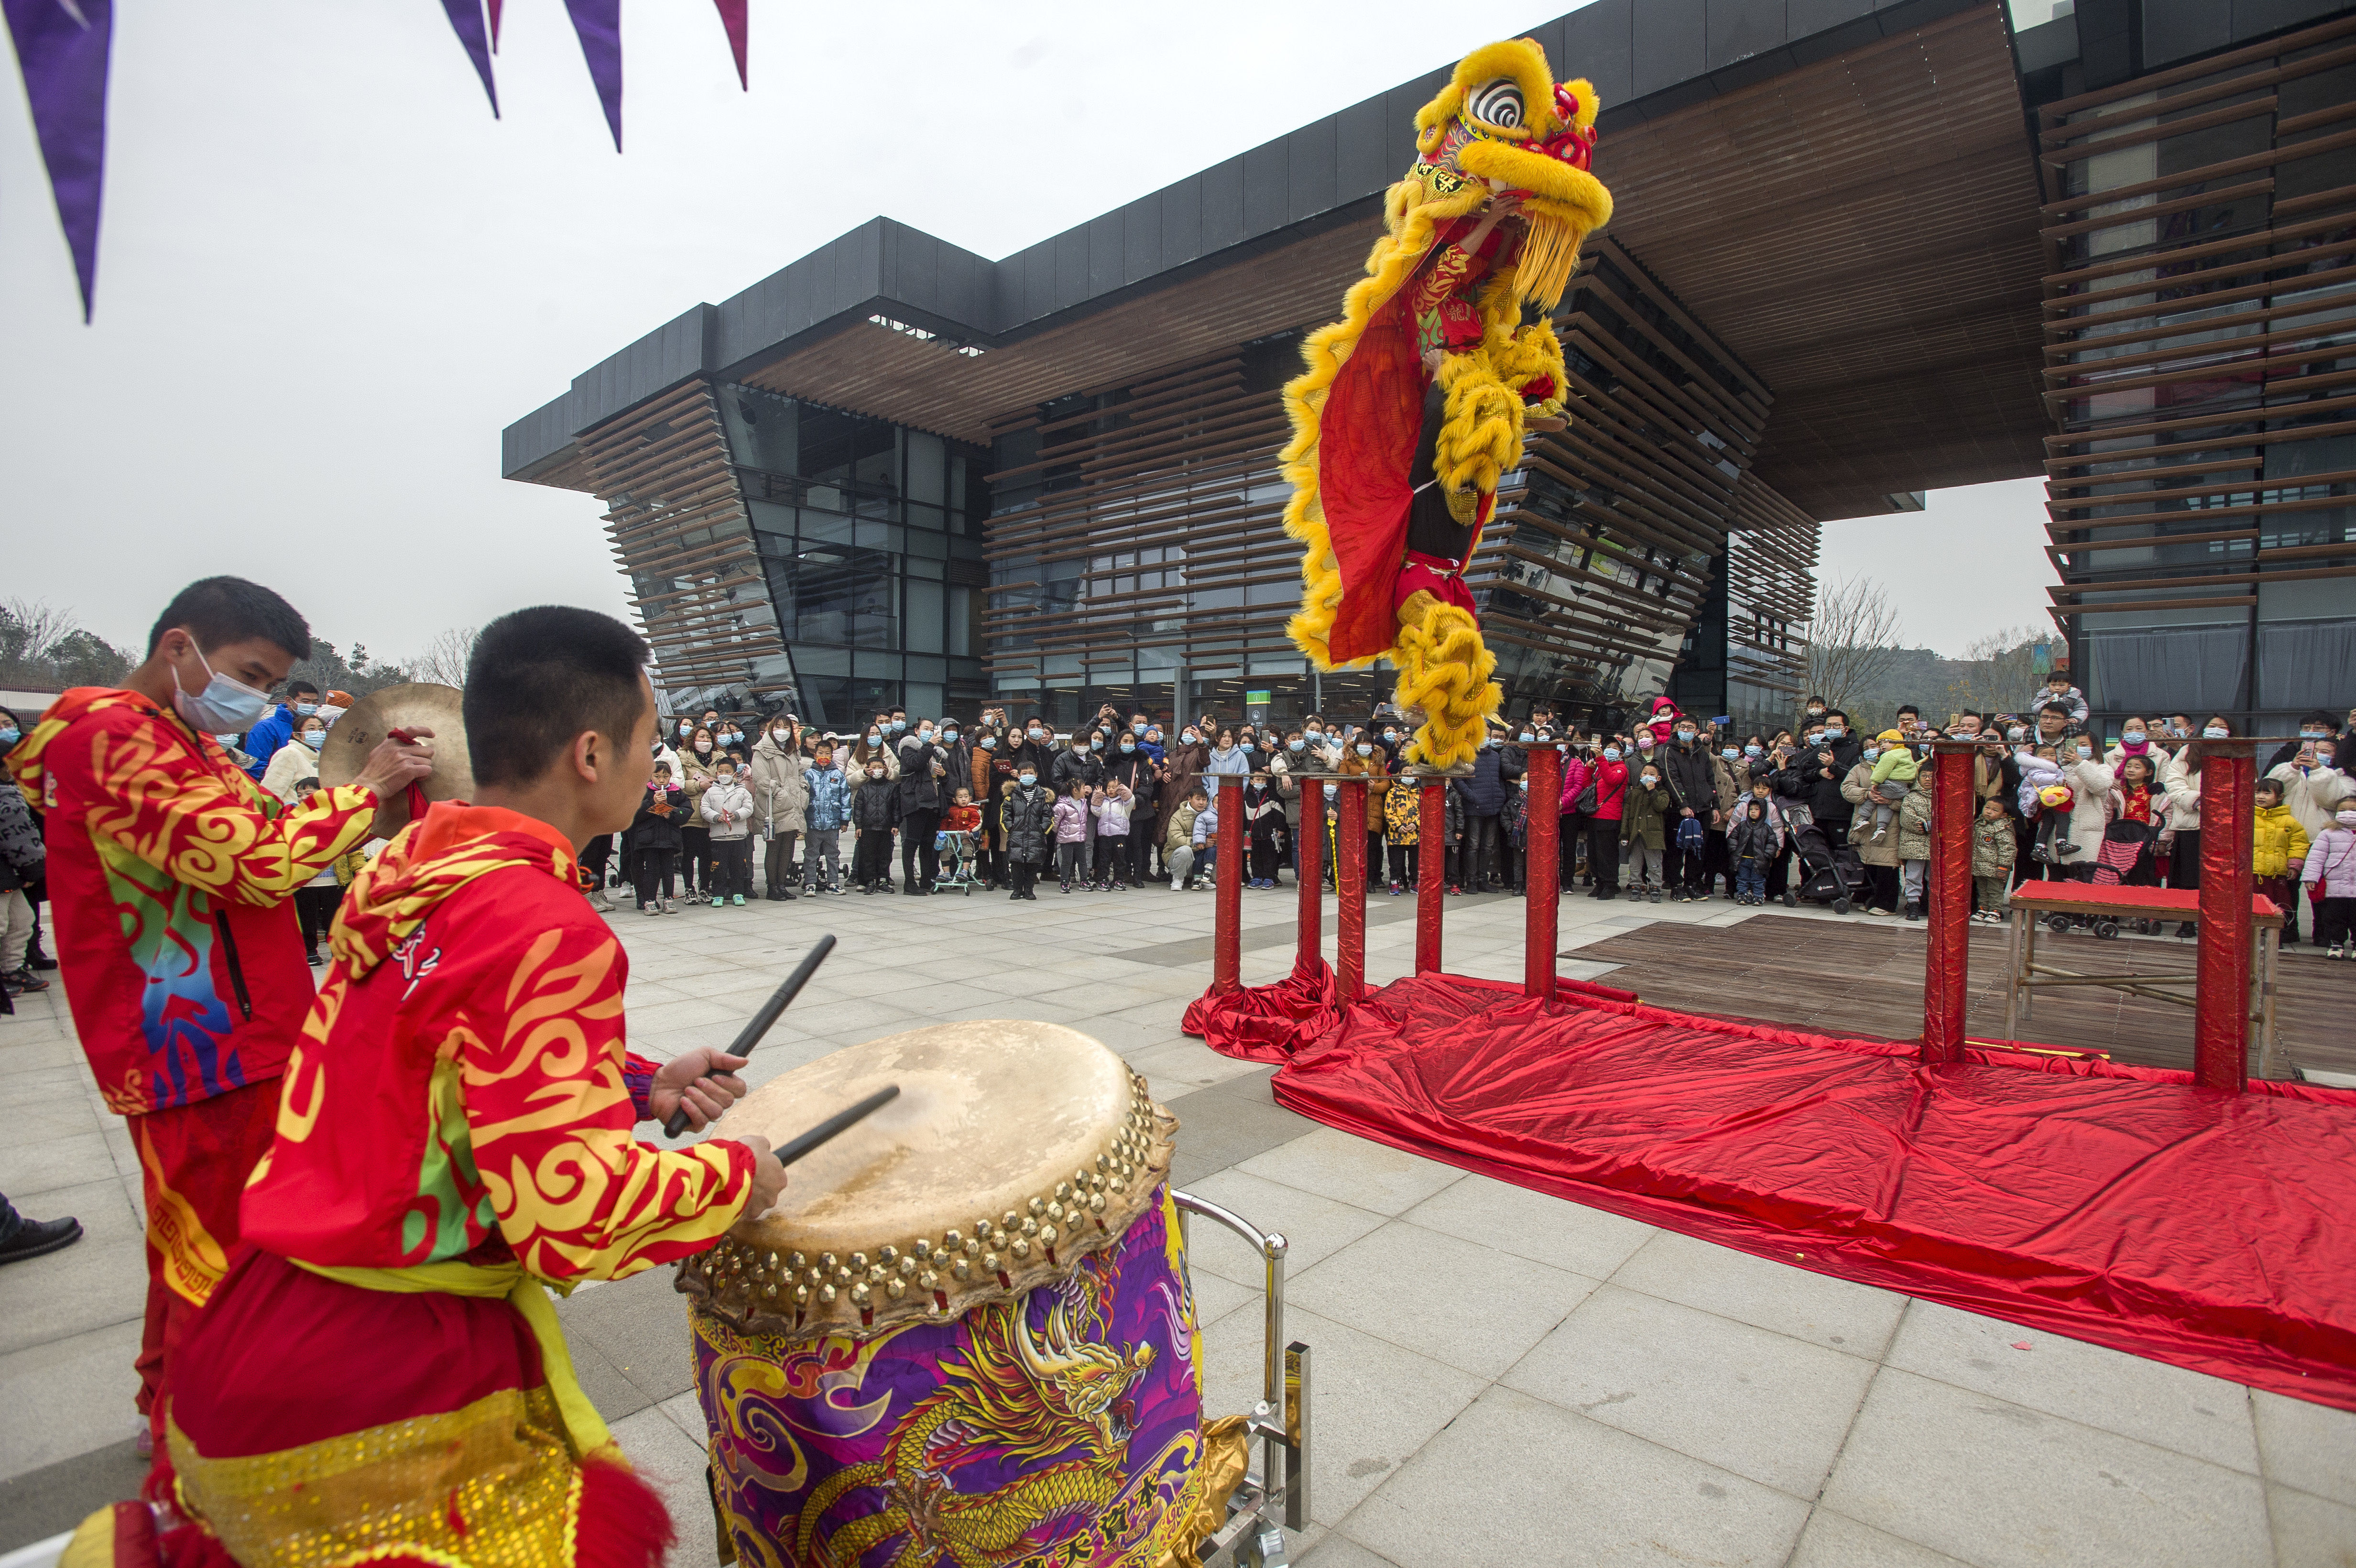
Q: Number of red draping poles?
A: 7